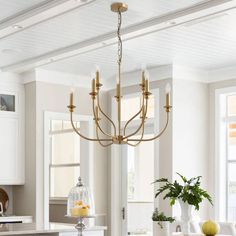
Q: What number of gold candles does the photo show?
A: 9